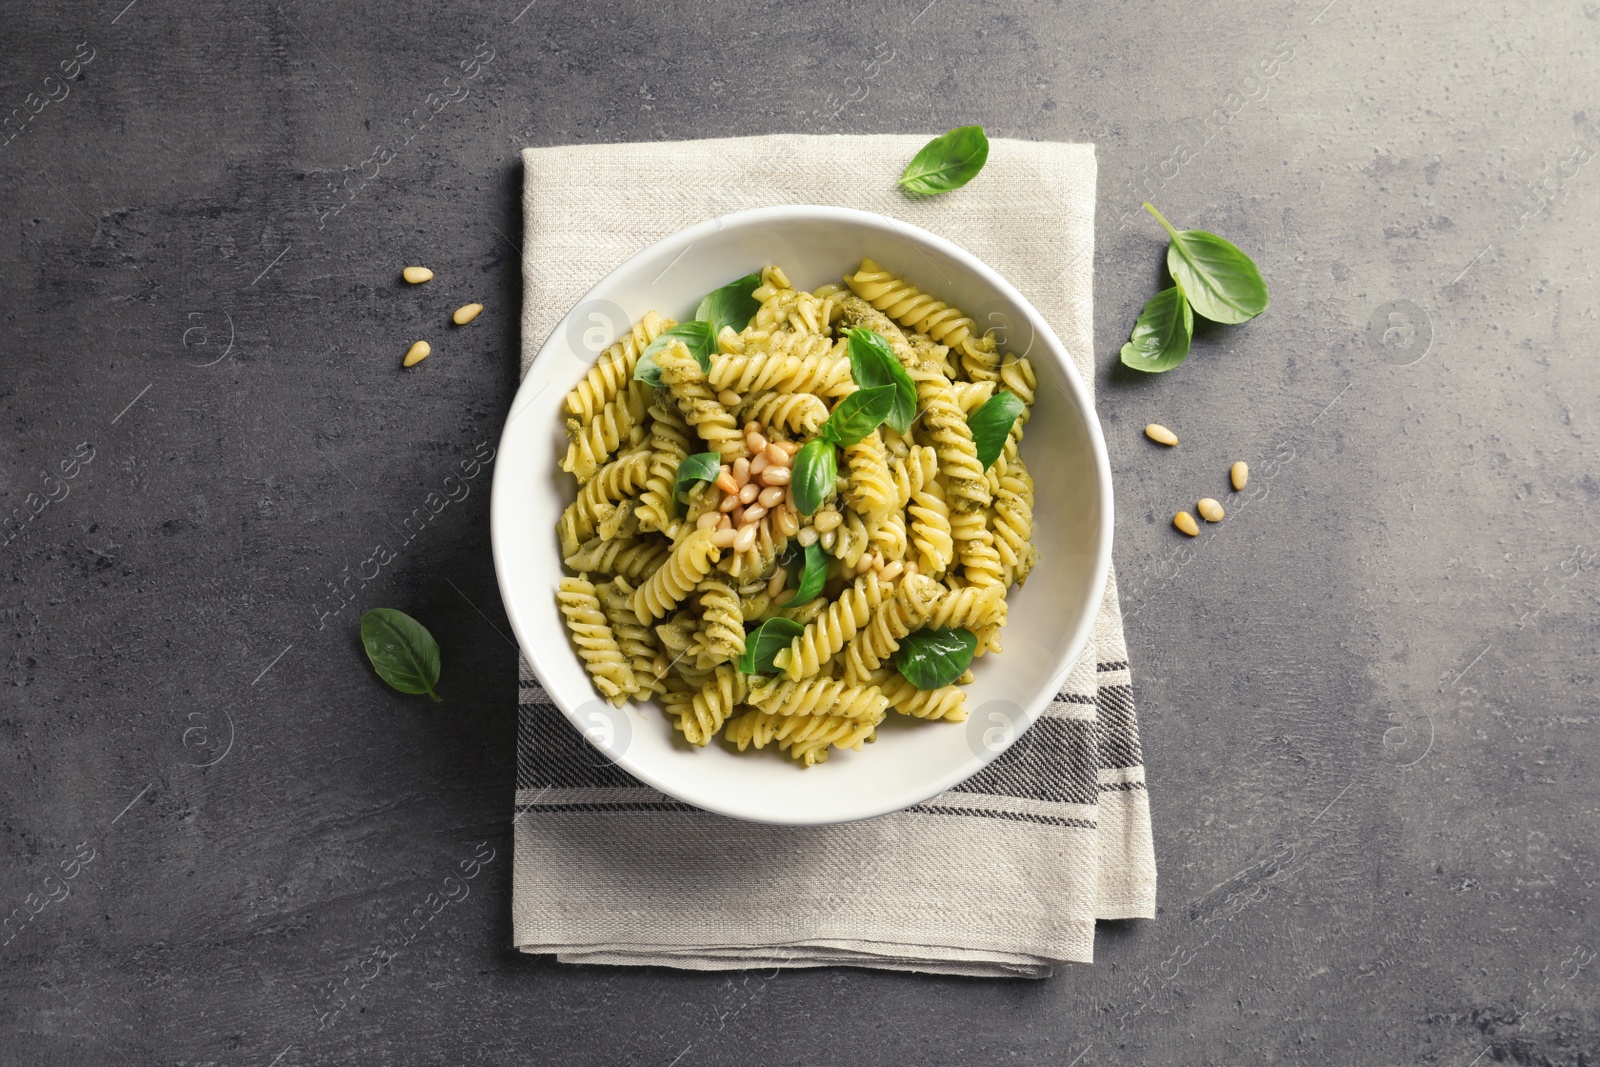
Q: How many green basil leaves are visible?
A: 14